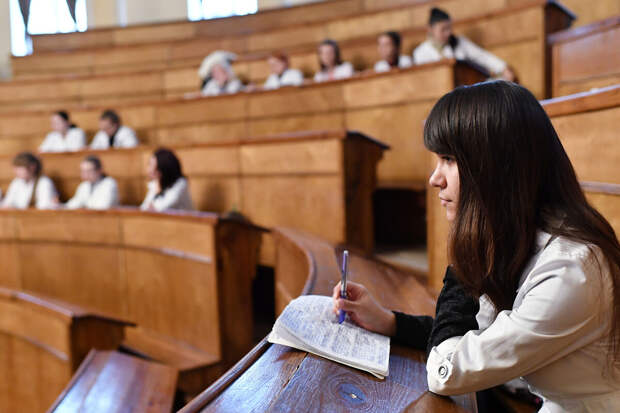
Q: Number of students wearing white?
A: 11